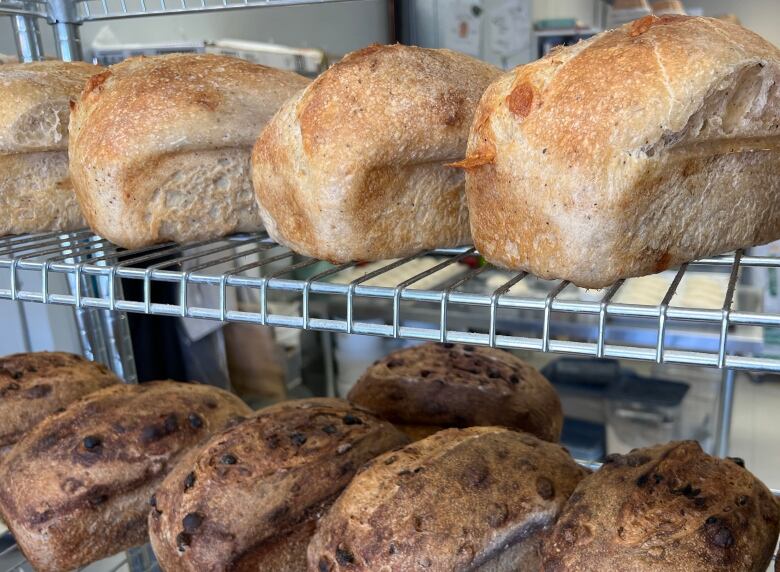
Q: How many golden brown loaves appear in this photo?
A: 4